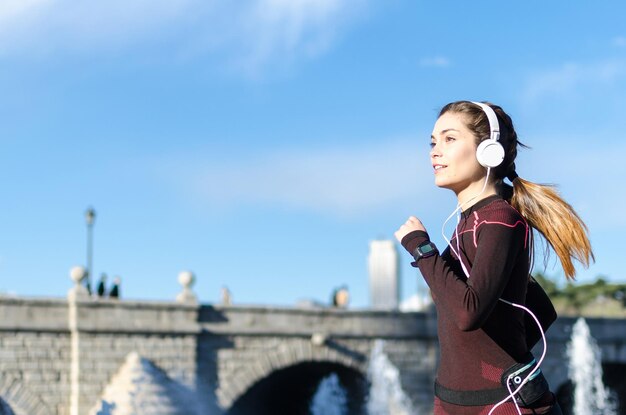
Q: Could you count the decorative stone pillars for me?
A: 2